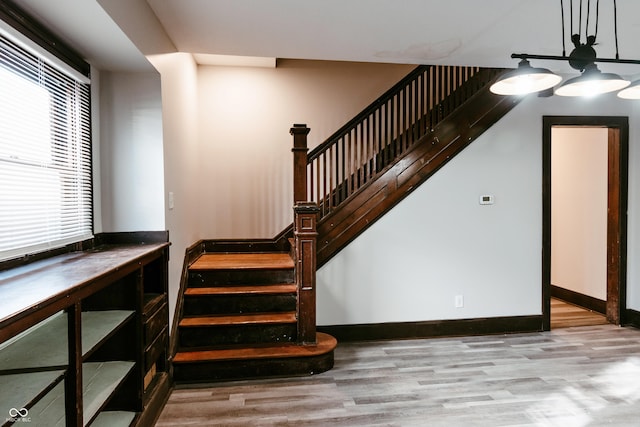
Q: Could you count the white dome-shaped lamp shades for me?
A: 3